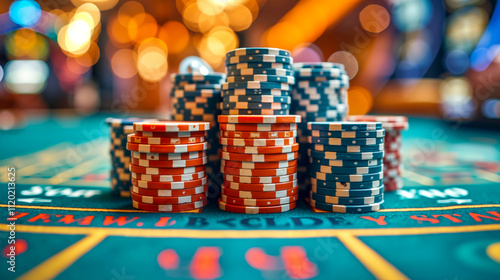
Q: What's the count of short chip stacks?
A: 5